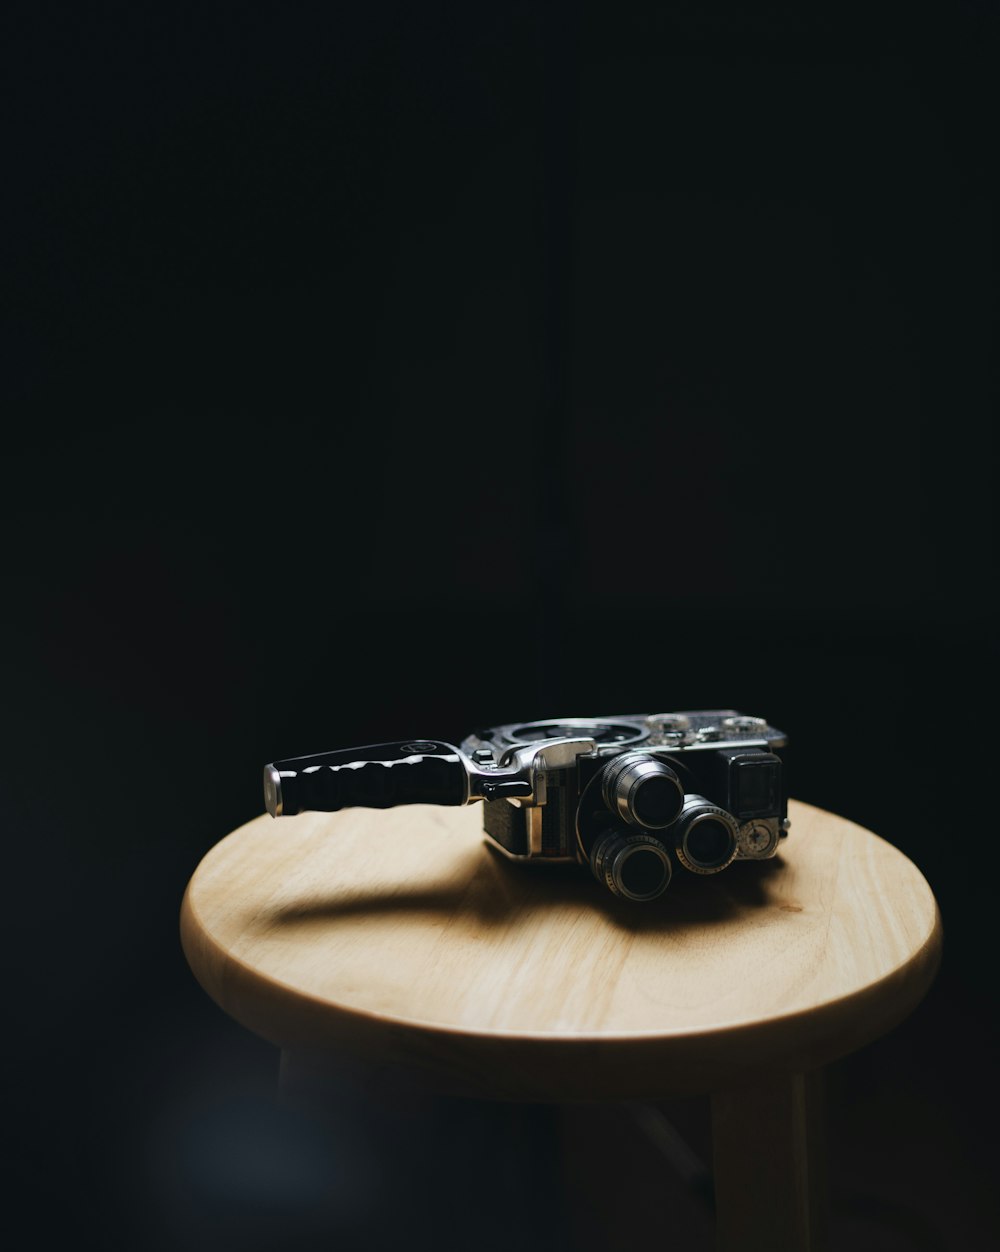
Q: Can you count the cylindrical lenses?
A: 3